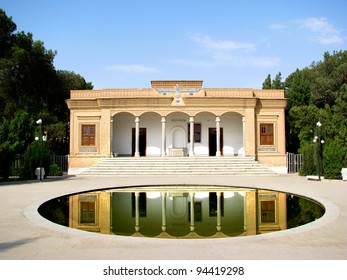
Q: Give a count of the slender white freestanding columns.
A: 4